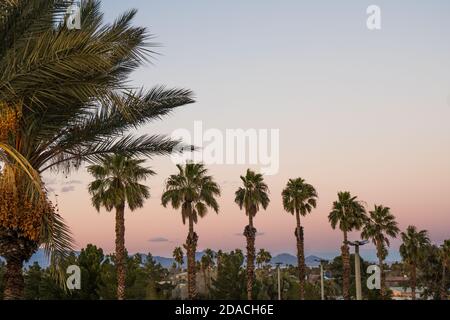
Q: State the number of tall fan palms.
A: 7